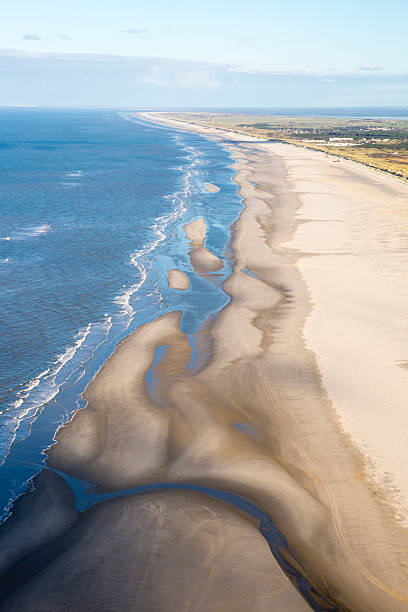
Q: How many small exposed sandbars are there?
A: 3